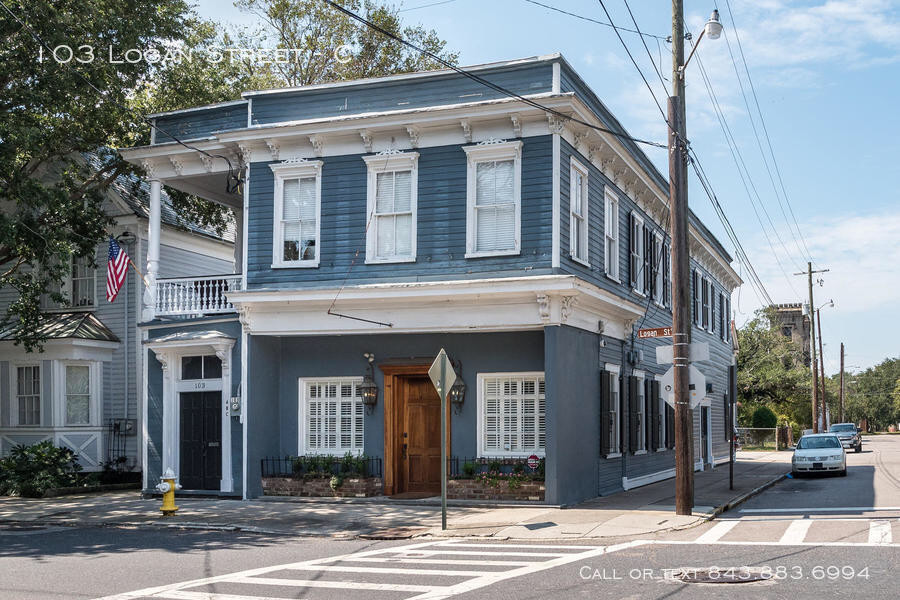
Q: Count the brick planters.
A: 2